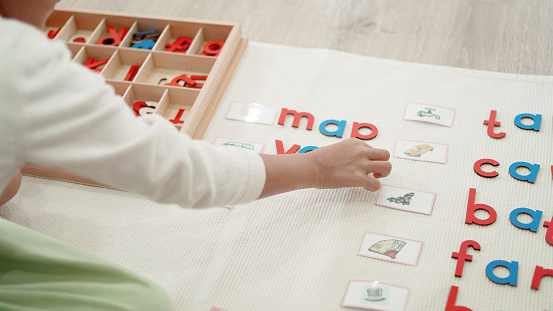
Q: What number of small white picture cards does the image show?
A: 7